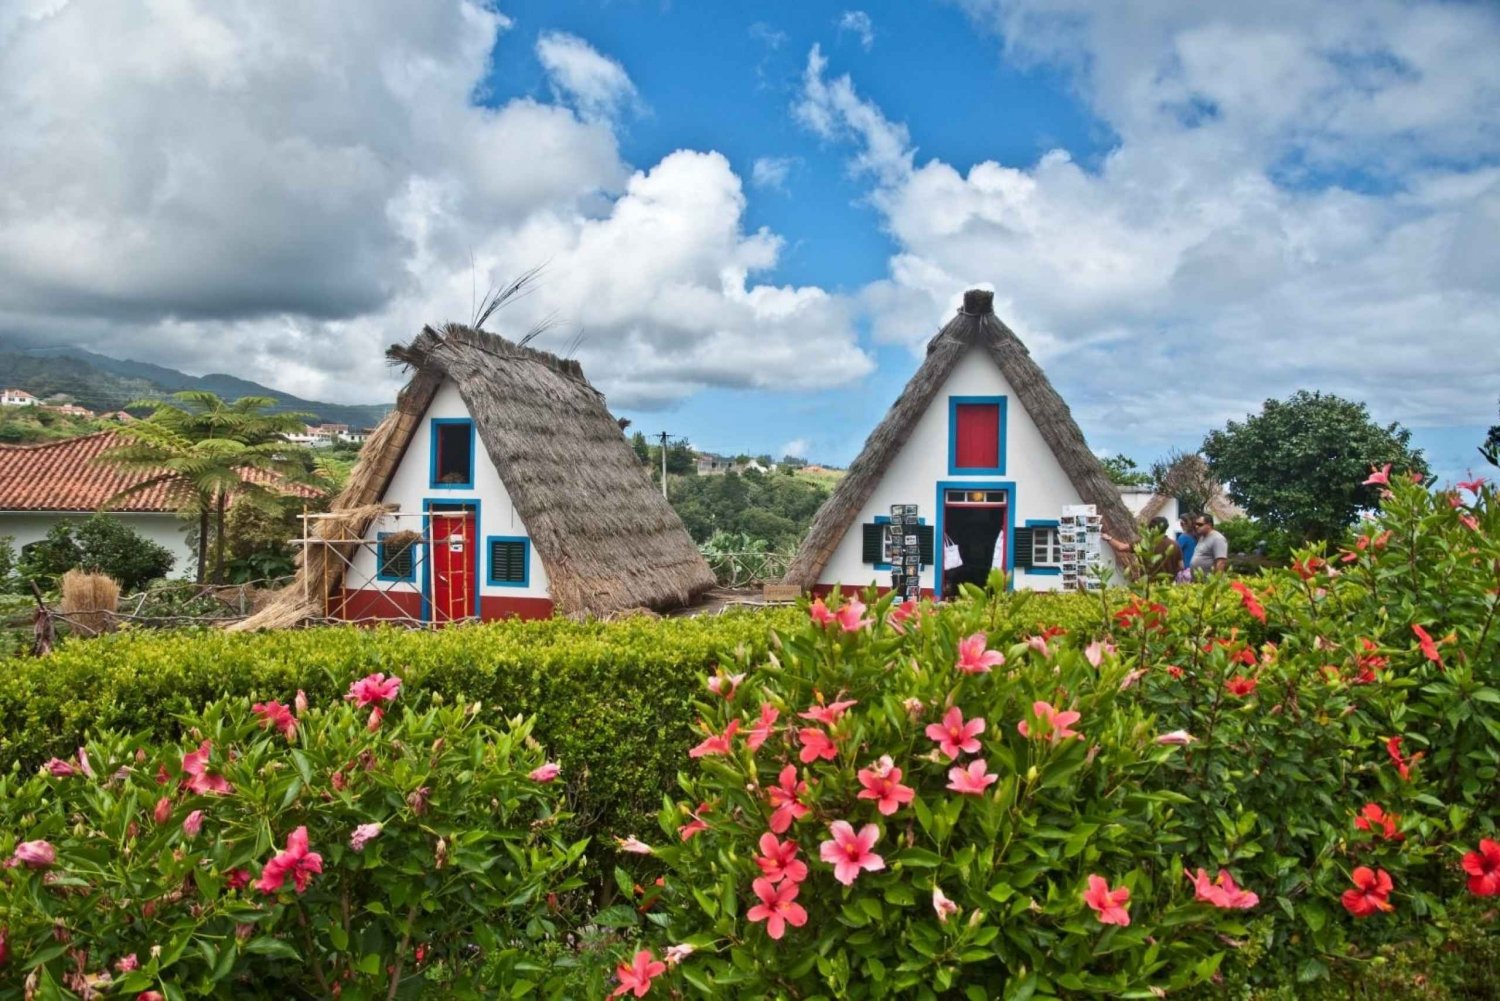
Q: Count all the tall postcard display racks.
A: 2